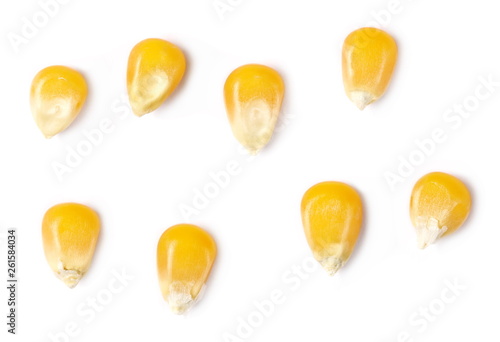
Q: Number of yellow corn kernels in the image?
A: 8